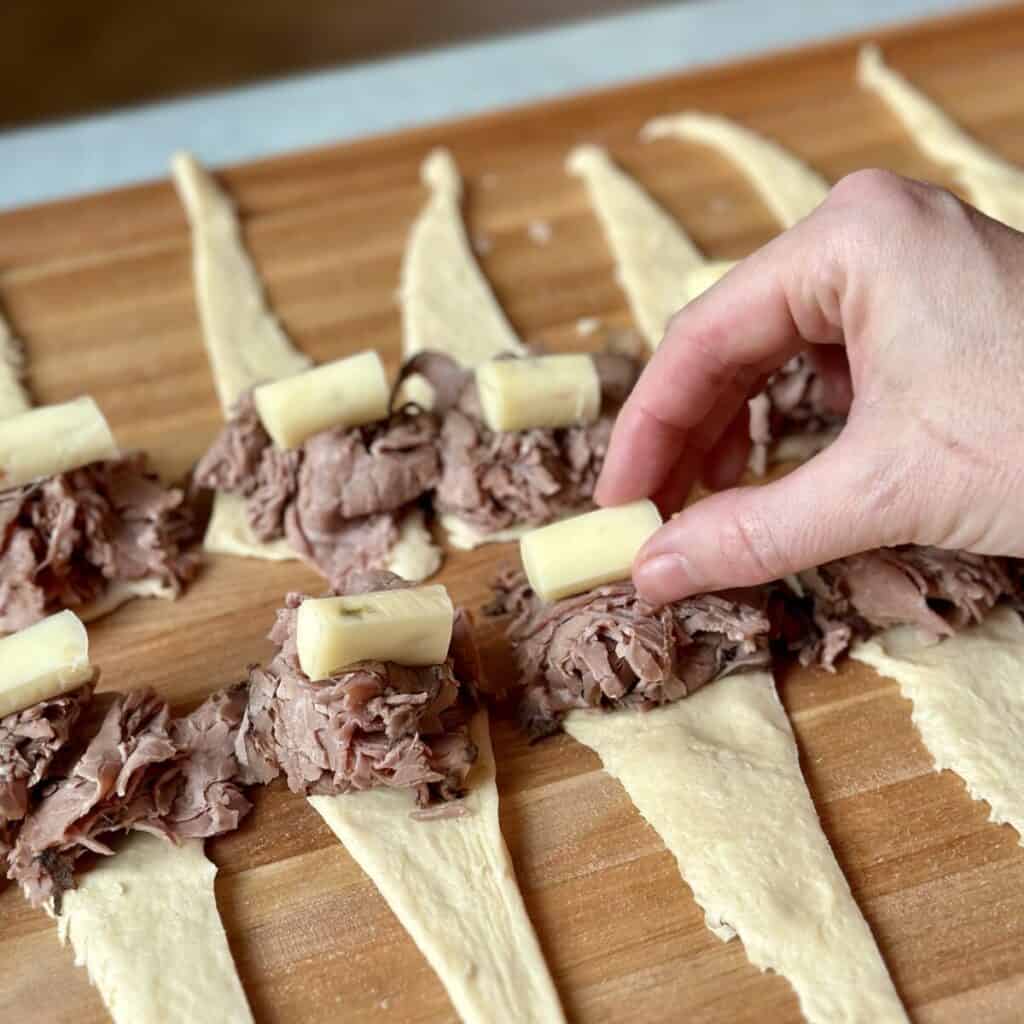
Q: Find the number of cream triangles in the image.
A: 10